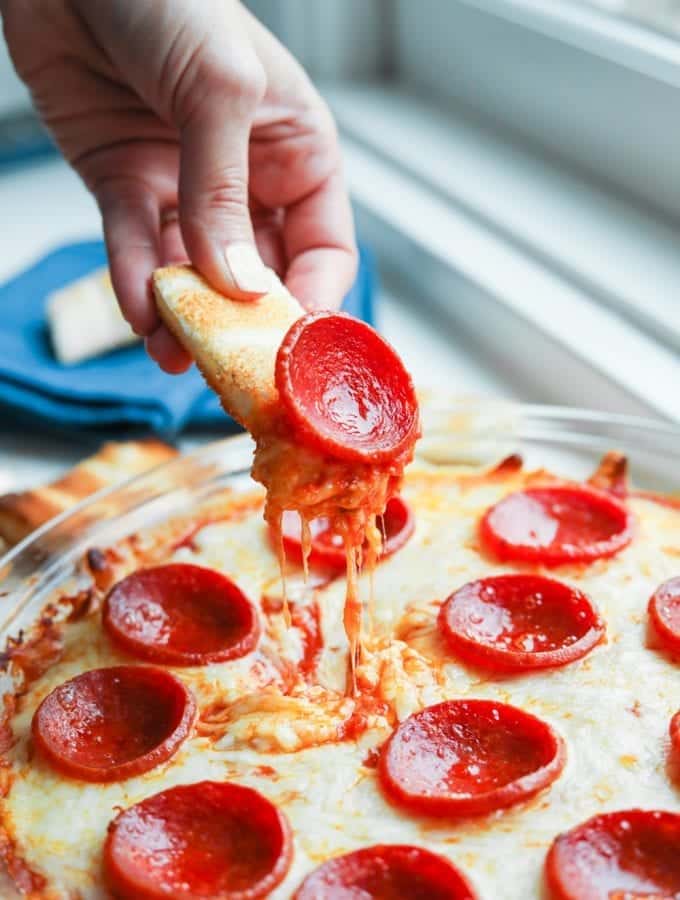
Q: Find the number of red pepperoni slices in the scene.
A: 12